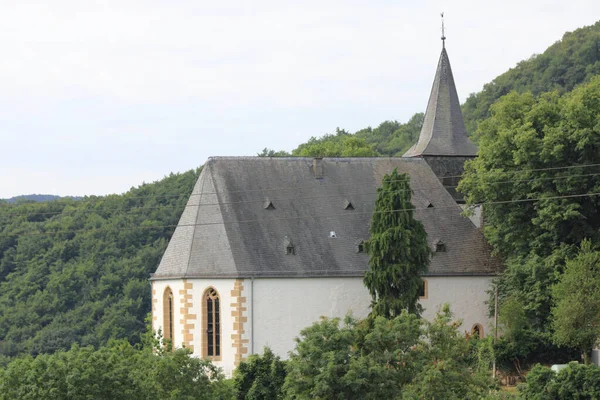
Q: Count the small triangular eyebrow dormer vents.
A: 3